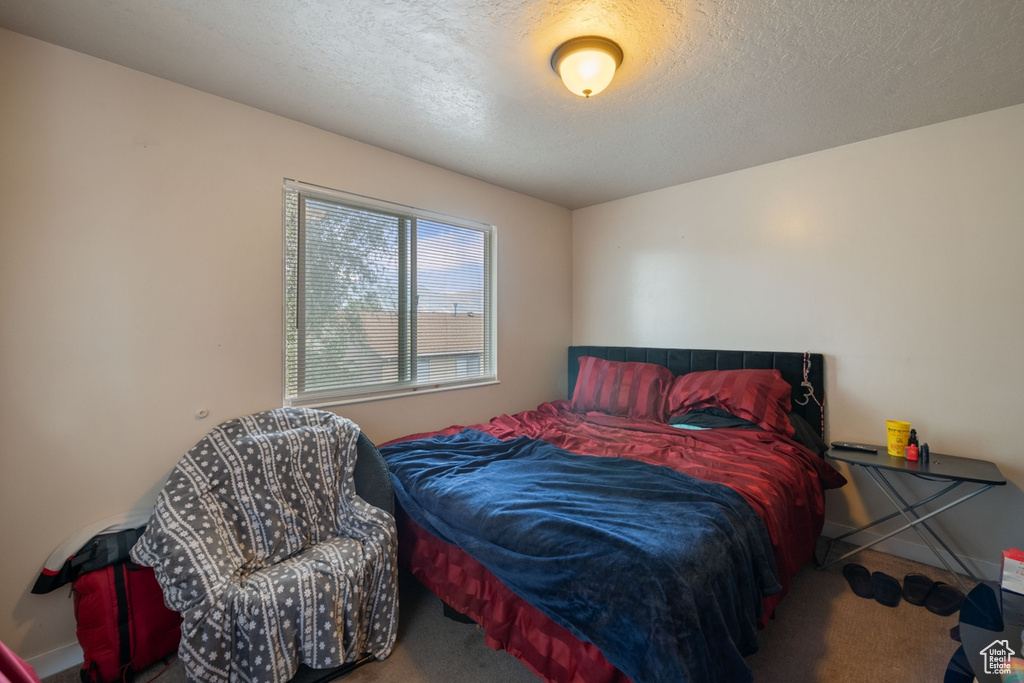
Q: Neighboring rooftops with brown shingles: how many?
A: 1